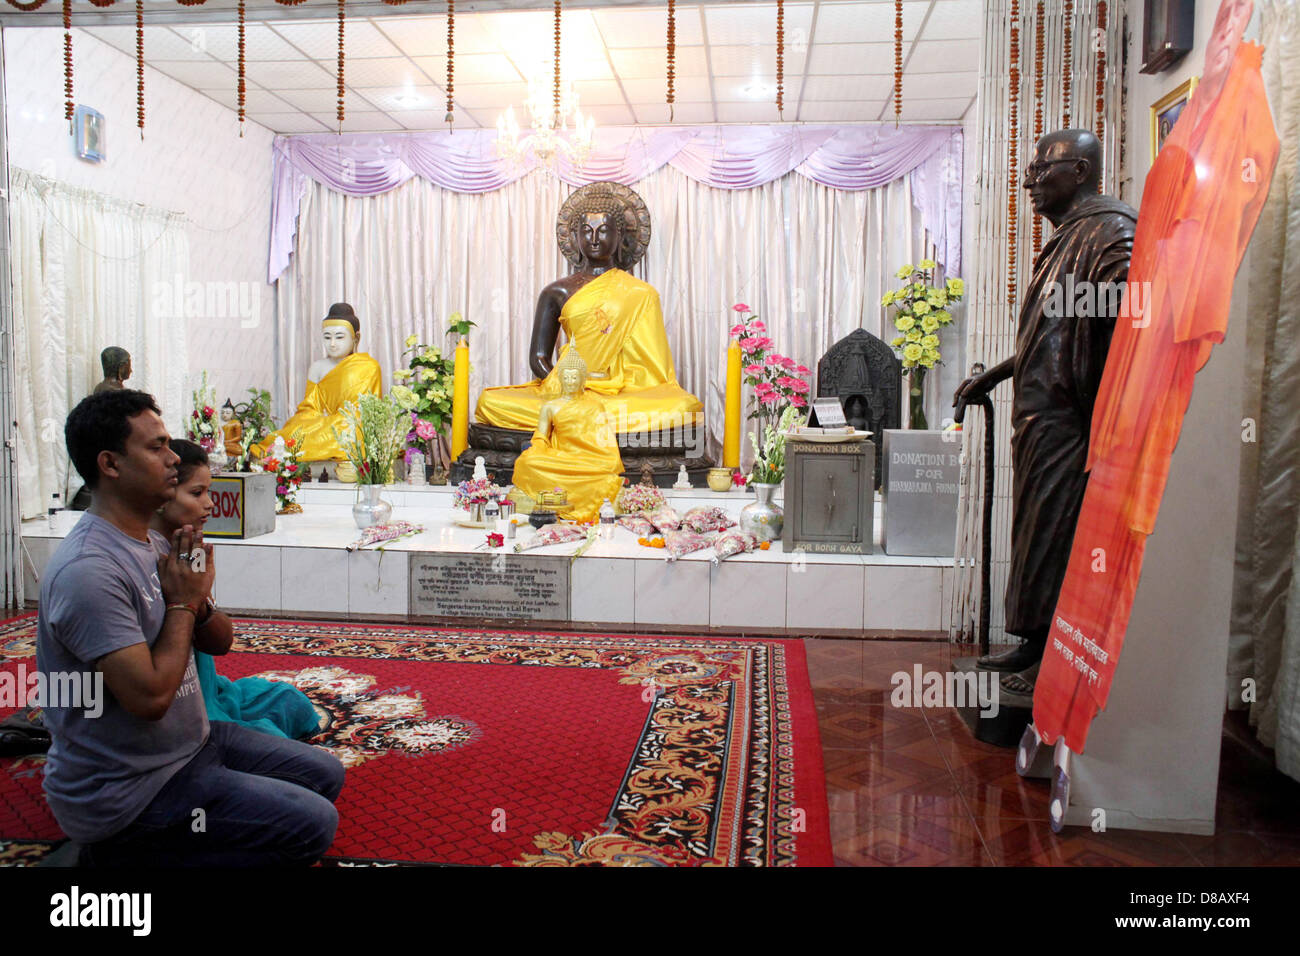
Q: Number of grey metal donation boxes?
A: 3